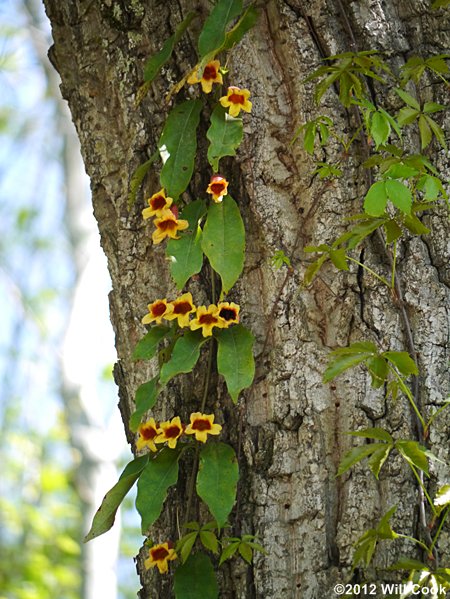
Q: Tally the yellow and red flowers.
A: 13